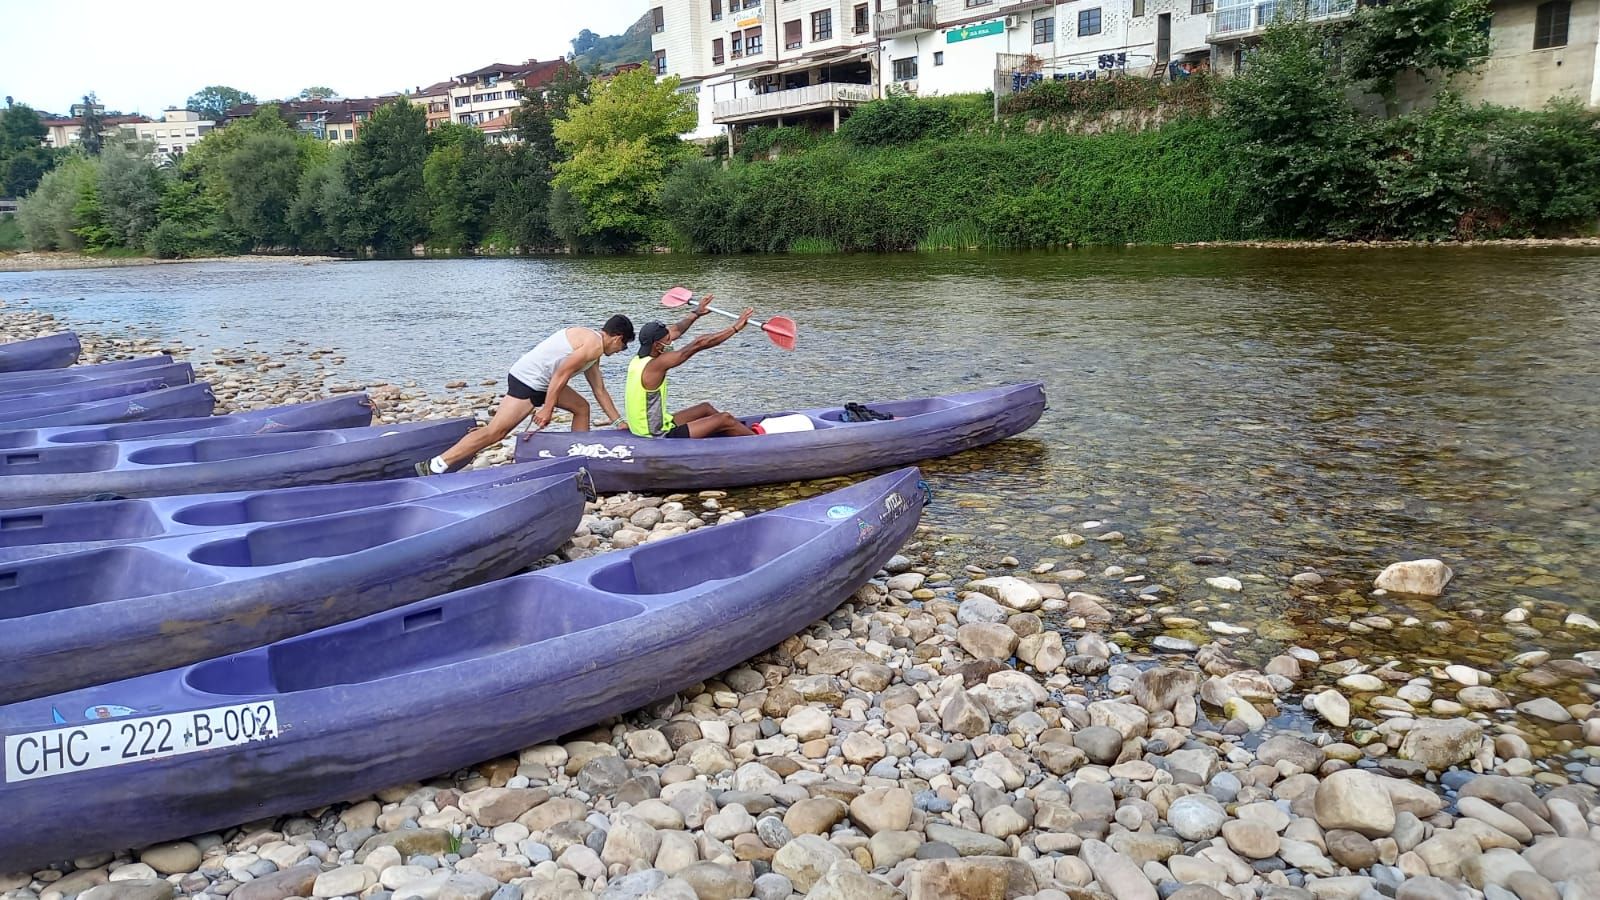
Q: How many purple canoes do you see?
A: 11